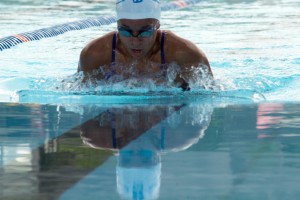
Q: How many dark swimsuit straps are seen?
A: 2